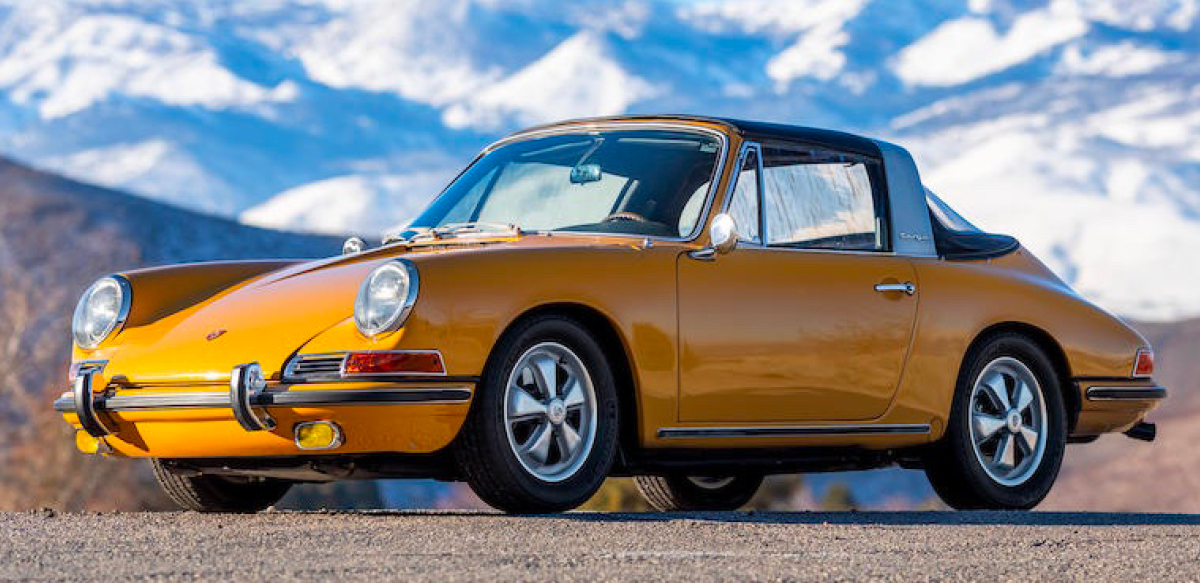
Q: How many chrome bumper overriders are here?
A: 2